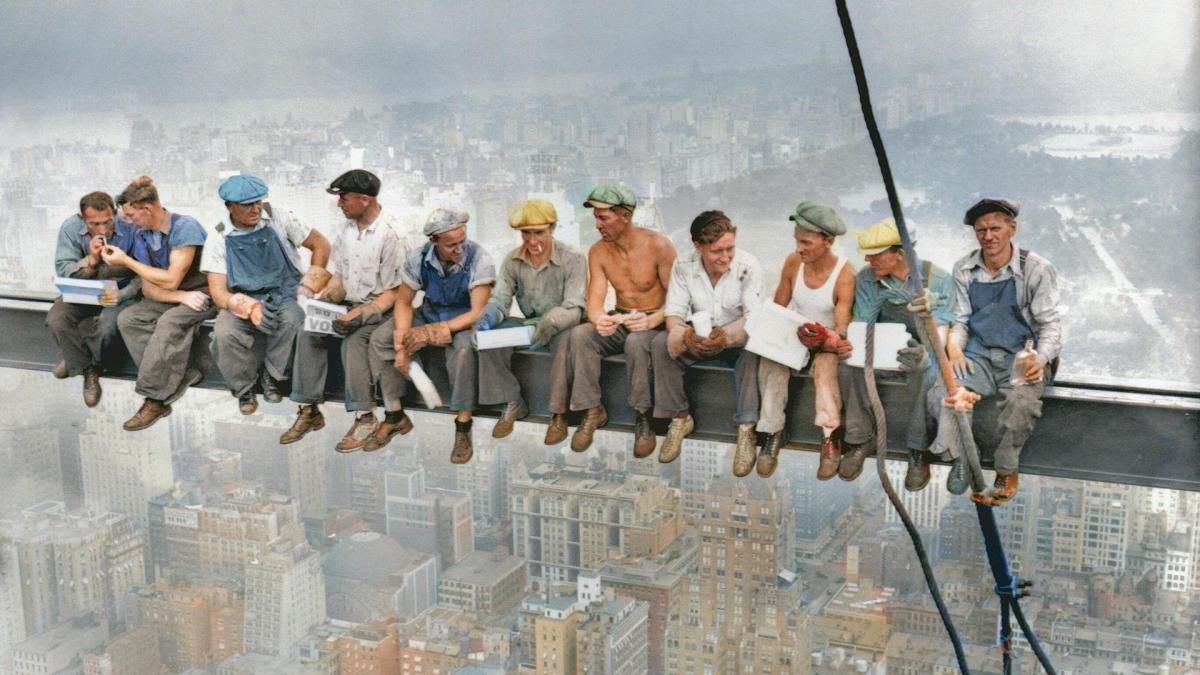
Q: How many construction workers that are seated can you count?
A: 11